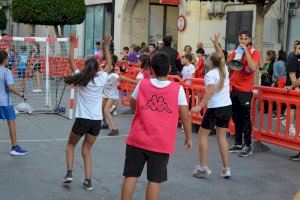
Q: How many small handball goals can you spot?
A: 1